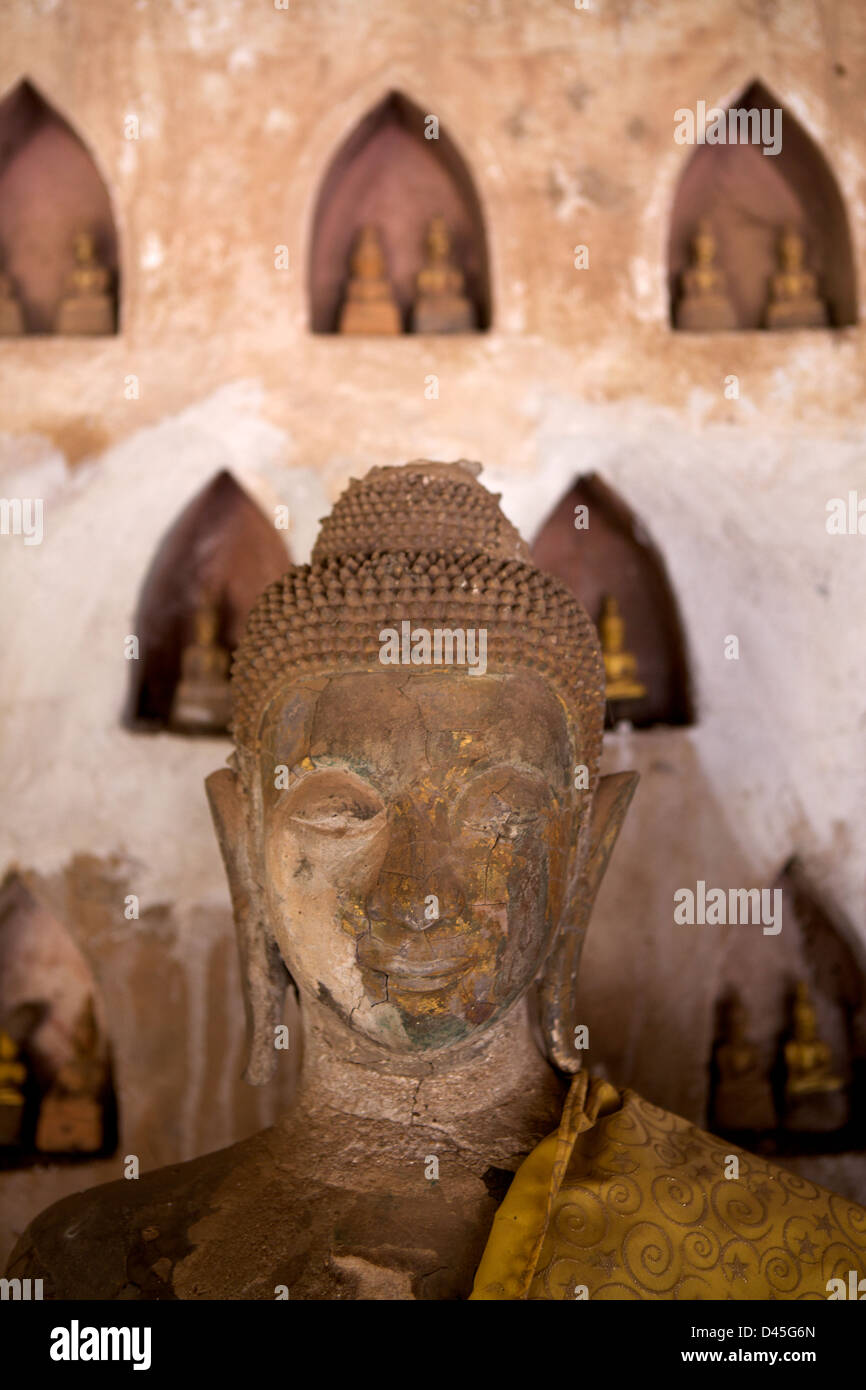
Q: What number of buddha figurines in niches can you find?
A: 12